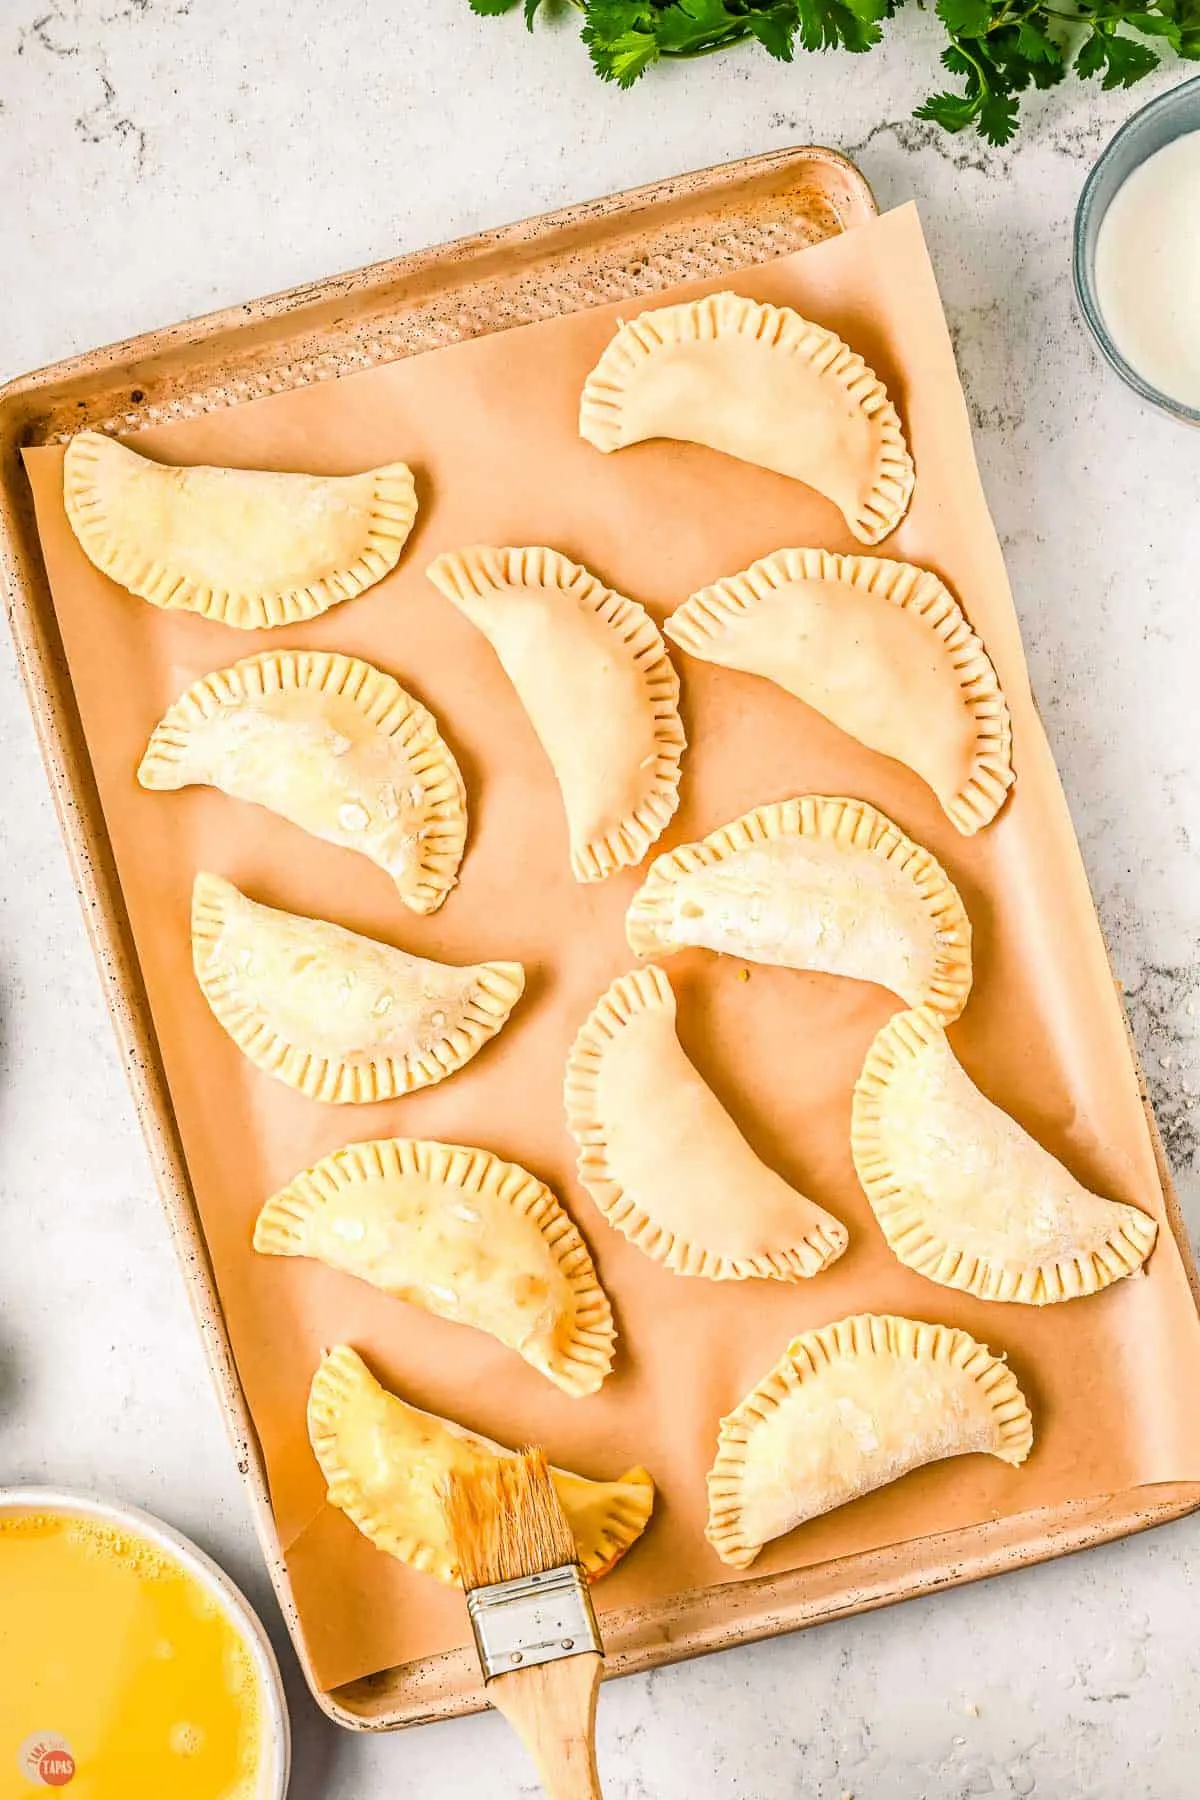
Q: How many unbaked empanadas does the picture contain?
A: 12